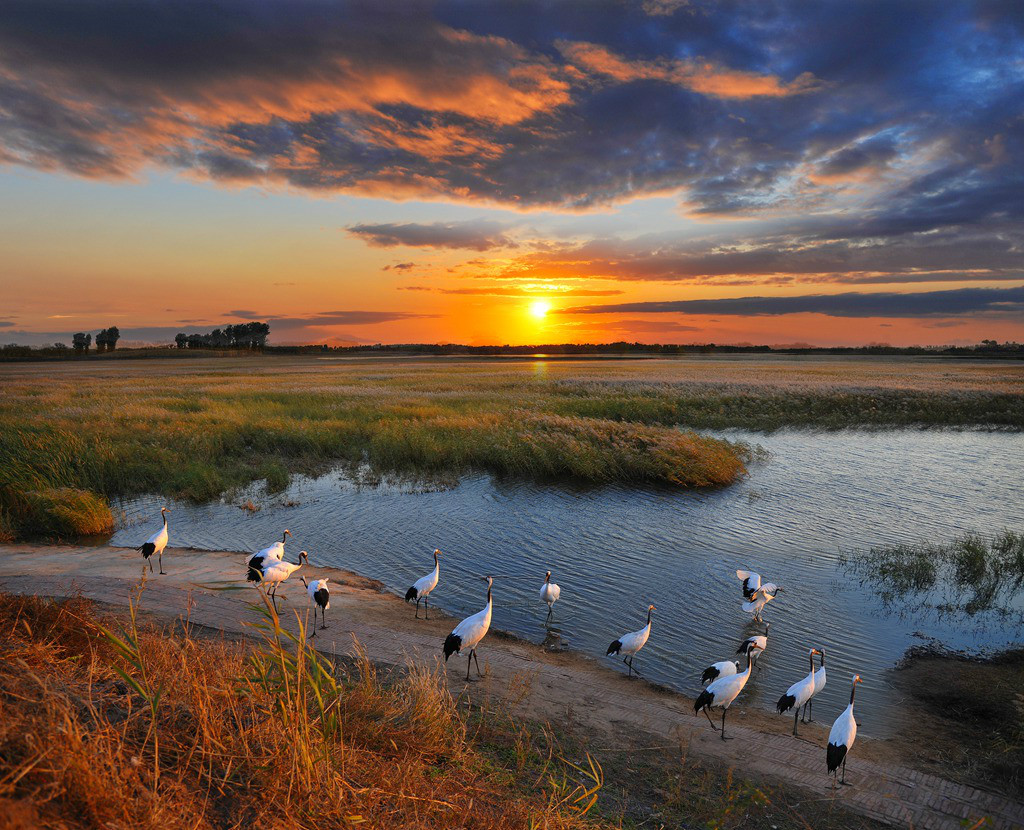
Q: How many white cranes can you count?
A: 15